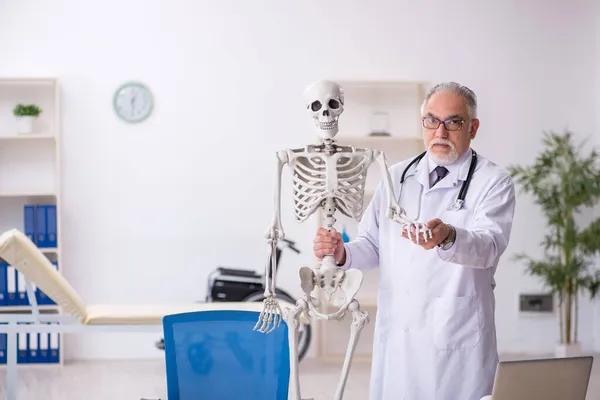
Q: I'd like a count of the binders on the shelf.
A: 14